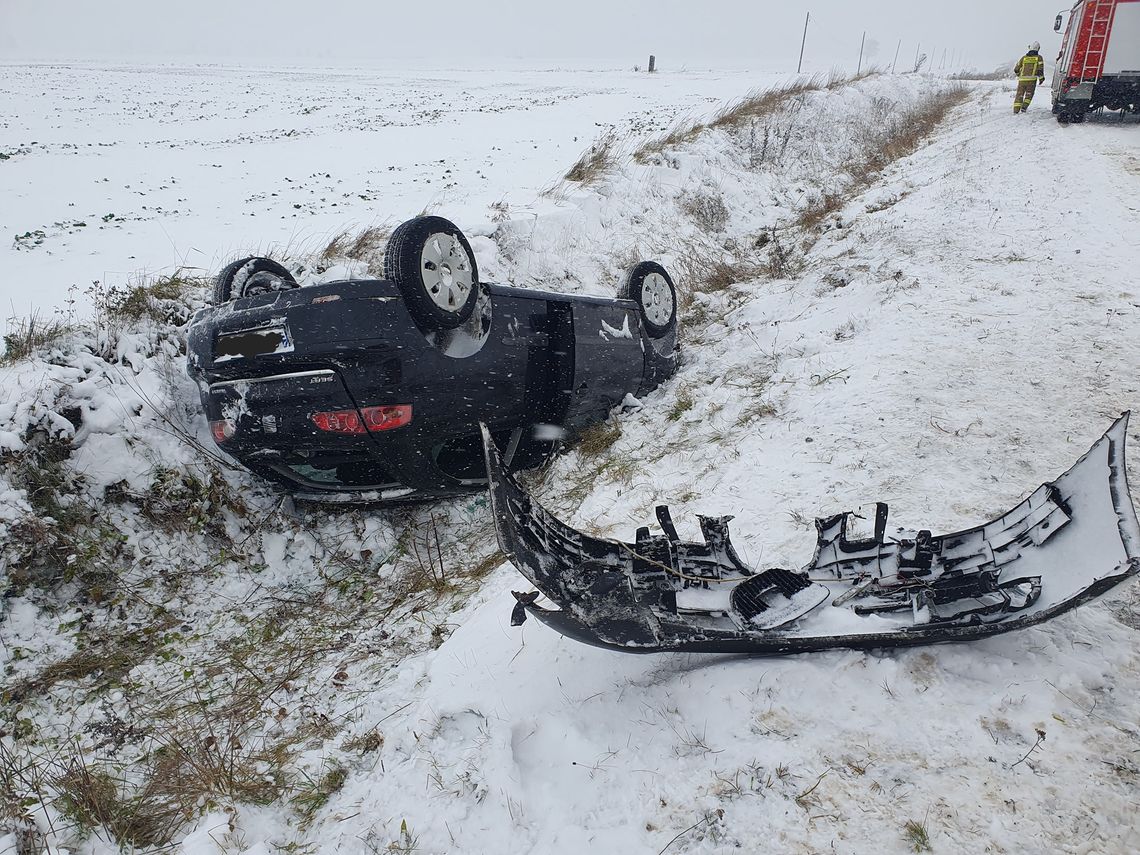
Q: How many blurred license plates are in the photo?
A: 1